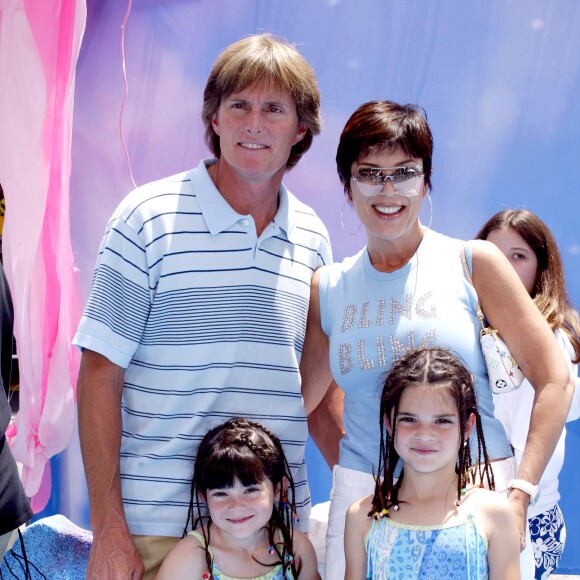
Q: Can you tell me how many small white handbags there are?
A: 1